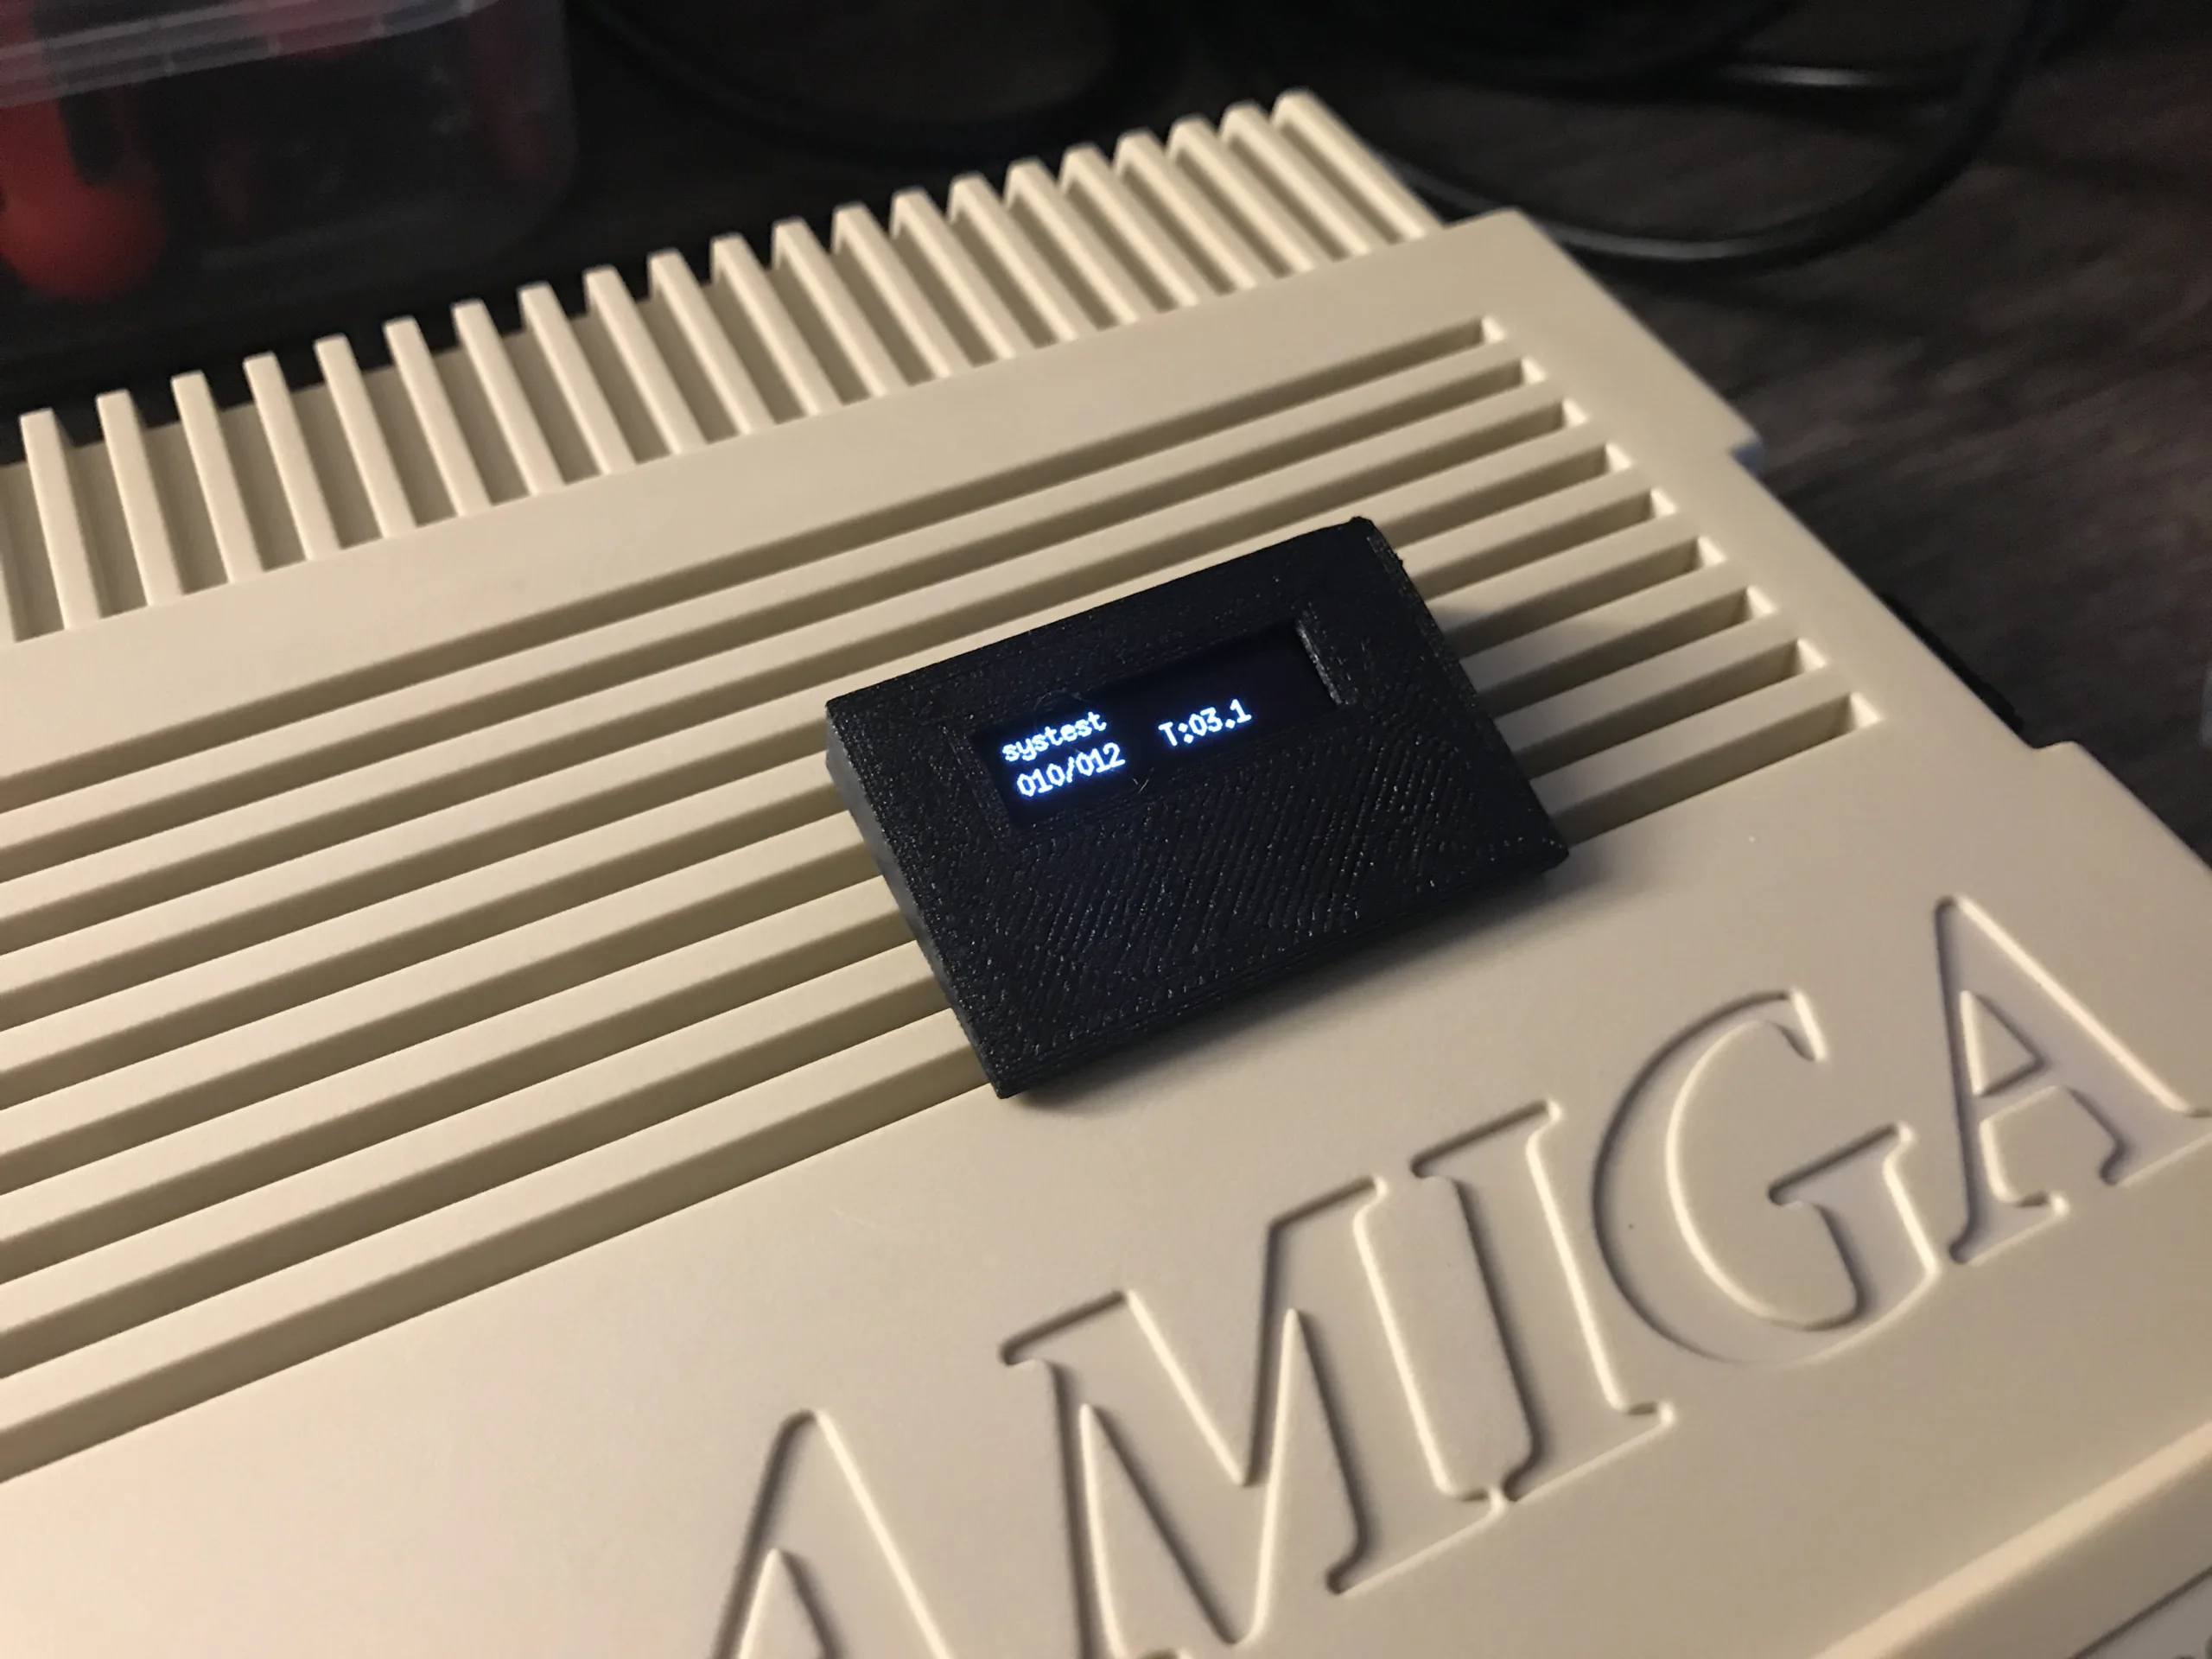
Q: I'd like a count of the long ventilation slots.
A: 9